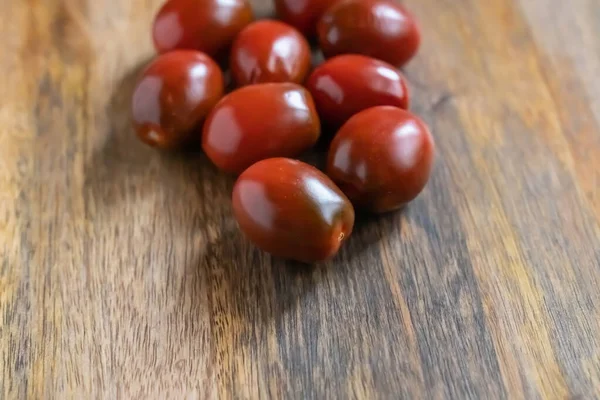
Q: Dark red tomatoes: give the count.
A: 9